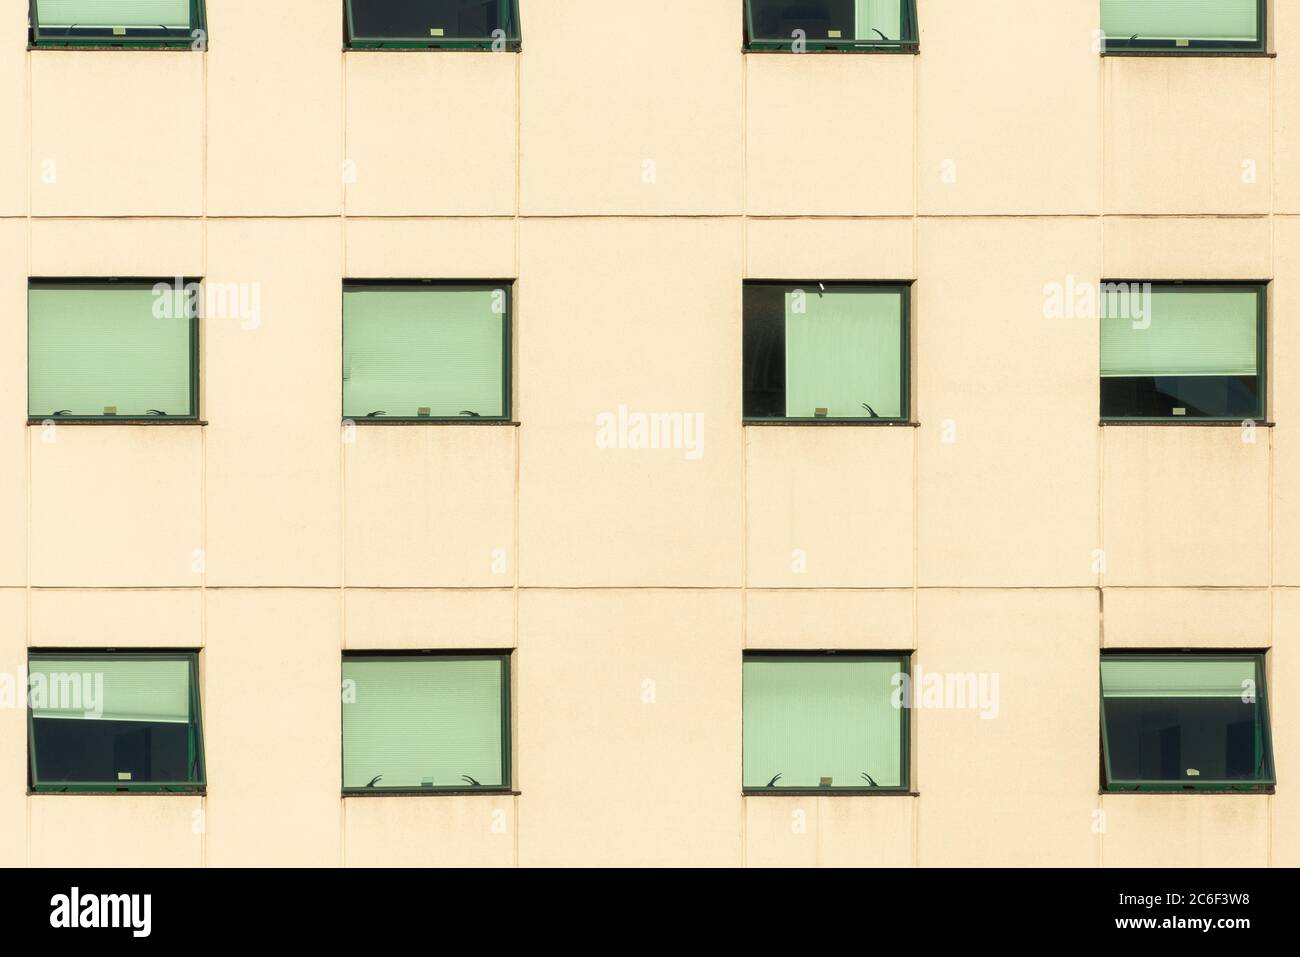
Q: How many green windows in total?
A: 12